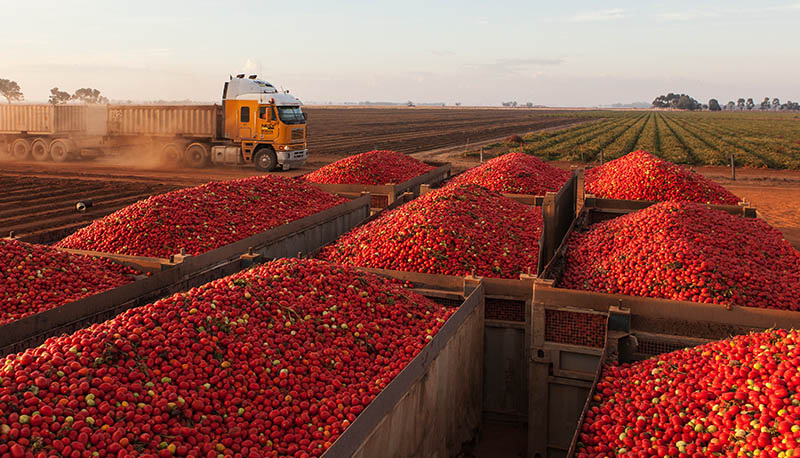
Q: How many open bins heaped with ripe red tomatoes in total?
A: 9